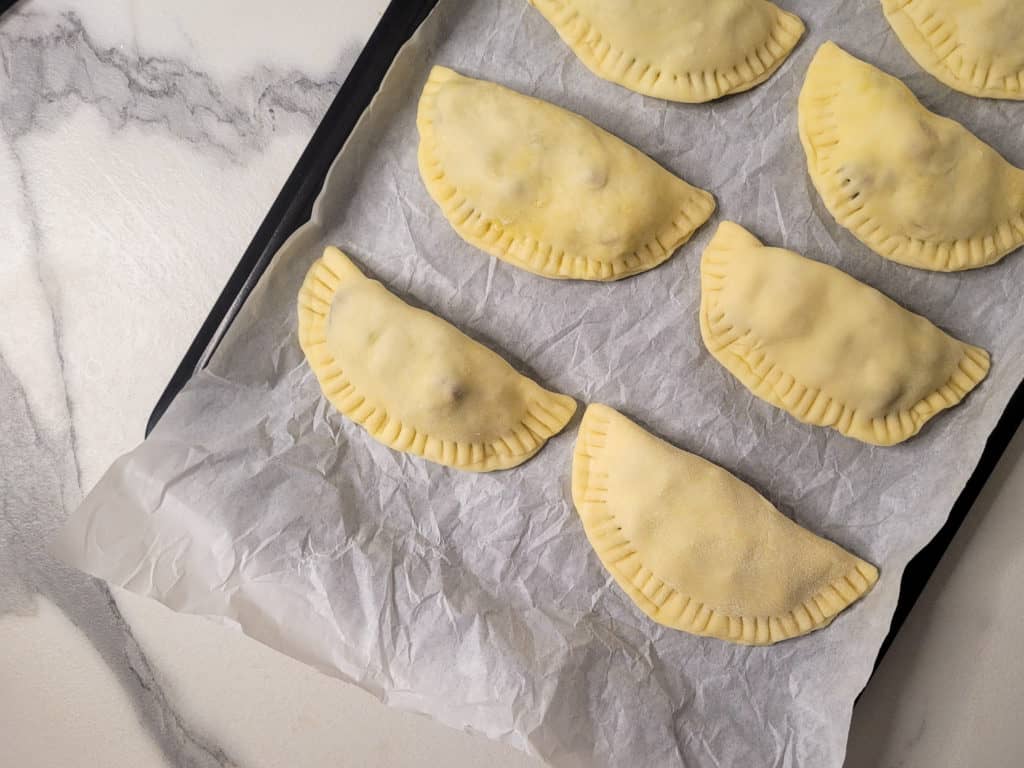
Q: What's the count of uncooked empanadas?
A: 7